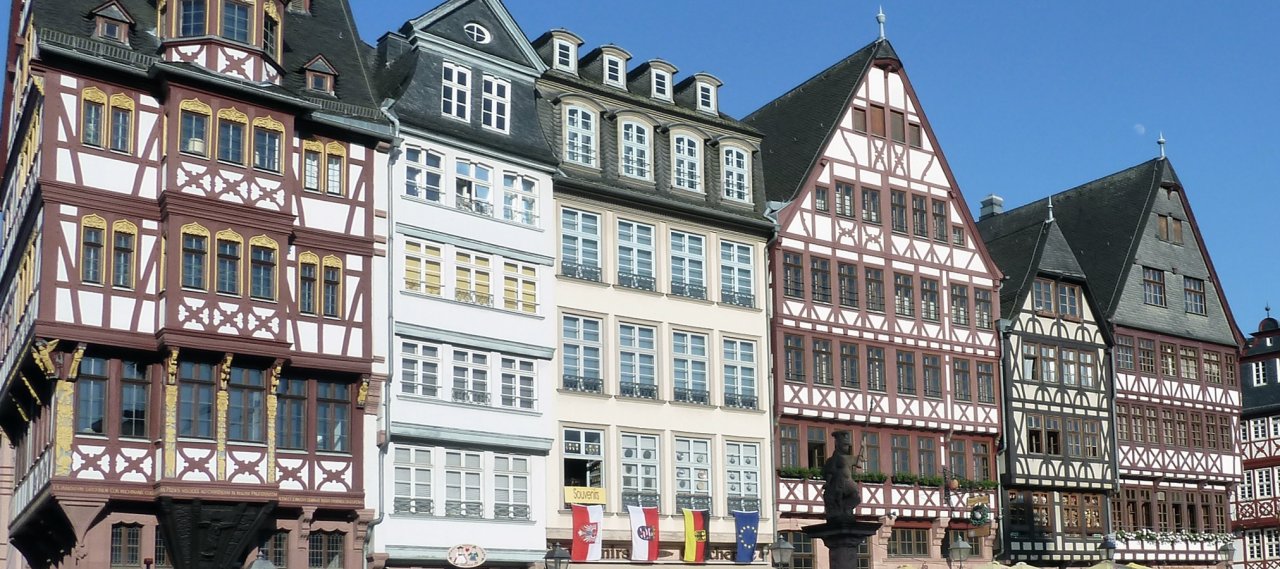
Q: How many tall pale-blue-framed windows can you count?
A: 12